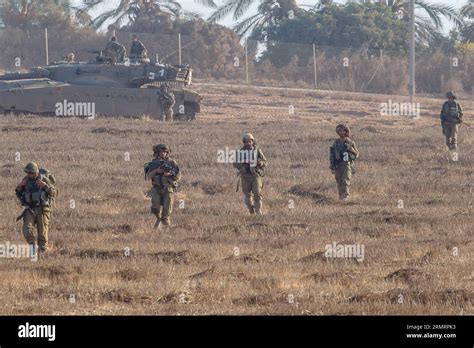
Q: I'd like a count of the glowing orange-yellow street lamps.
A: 0